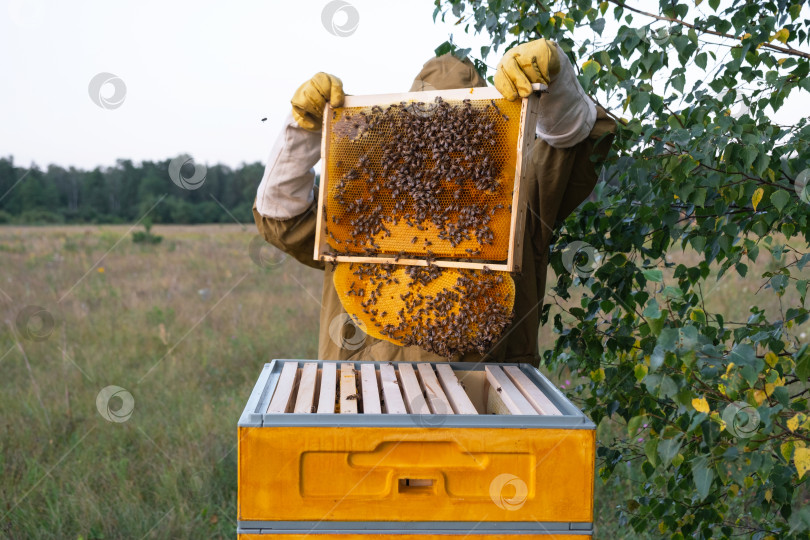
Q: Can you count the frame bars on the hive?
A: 11